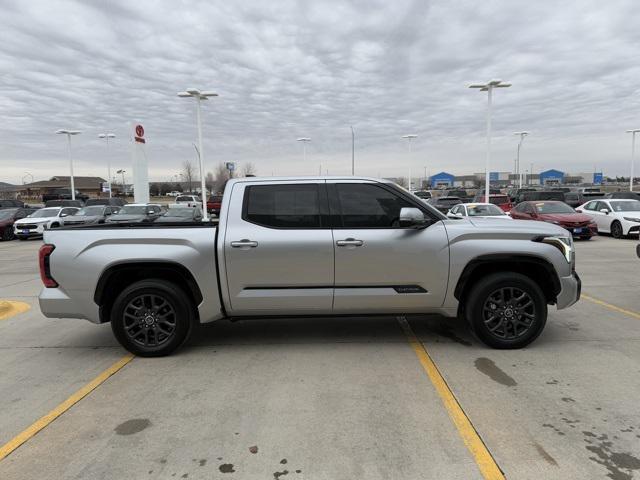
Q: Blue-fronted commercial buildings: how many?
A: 2